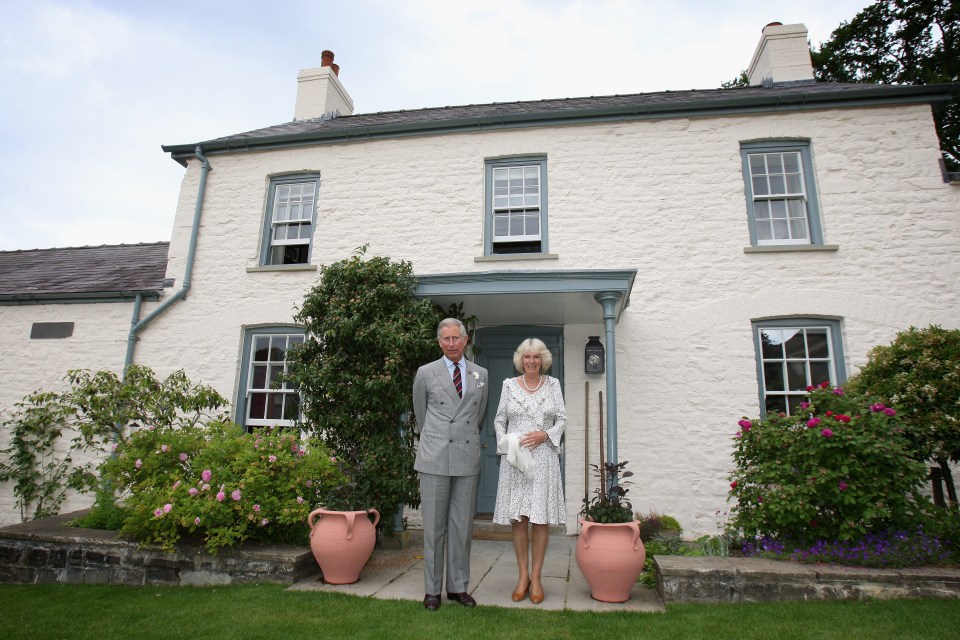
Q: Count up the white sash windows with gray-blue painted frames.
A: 5